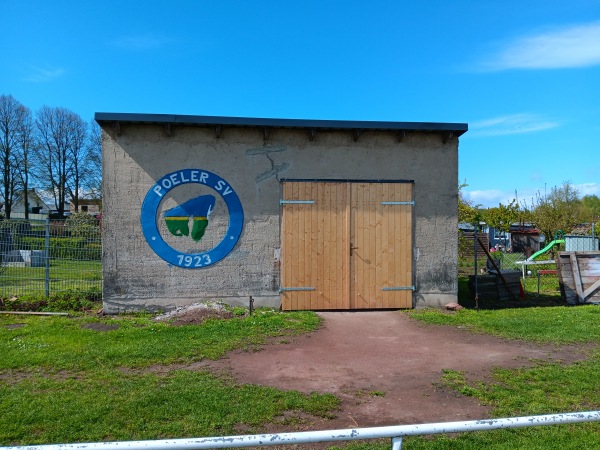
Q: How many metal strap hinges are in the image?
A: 4